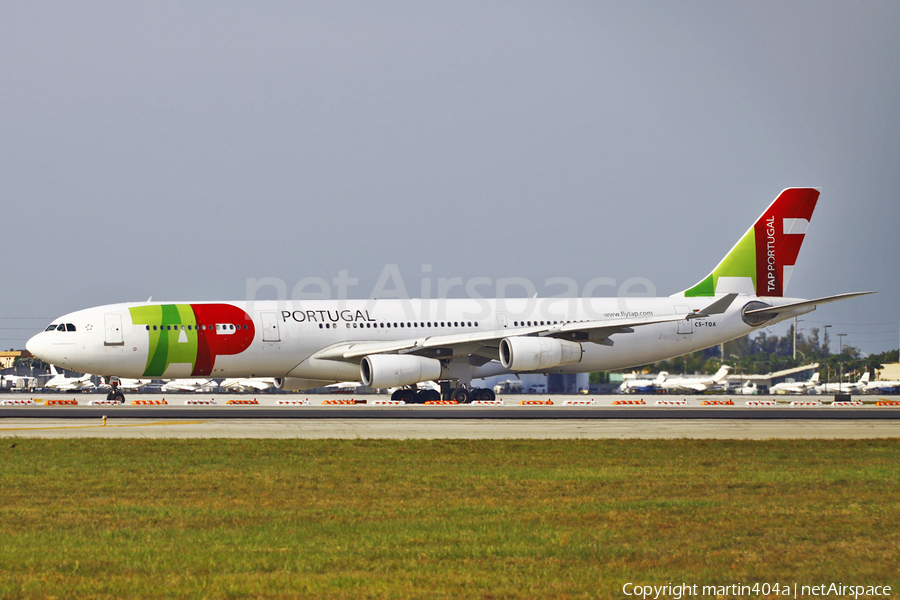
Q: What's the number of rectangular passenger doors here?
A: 4